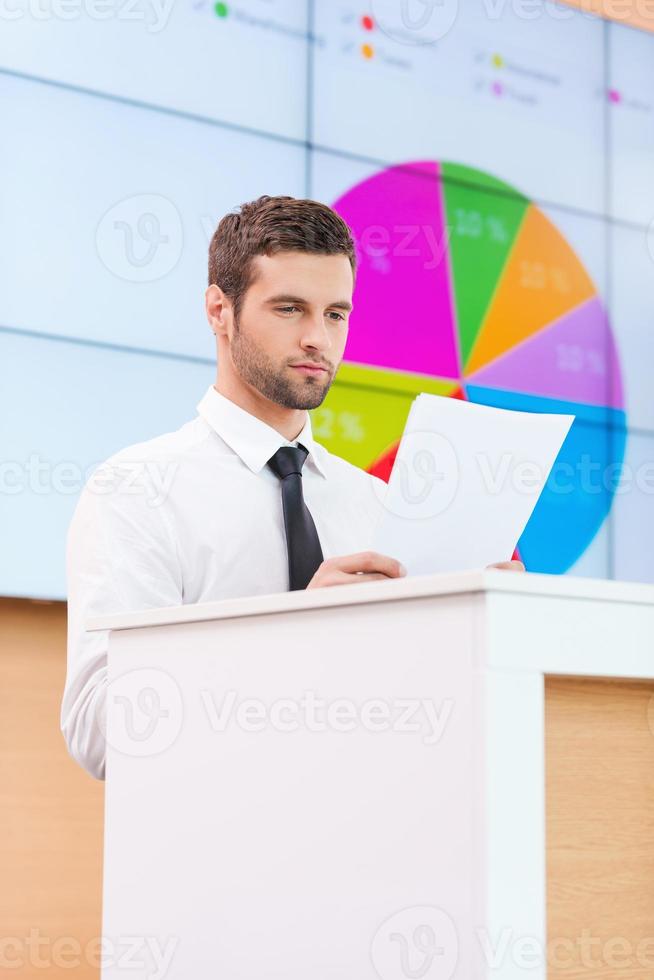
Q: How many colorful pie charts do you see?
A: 1